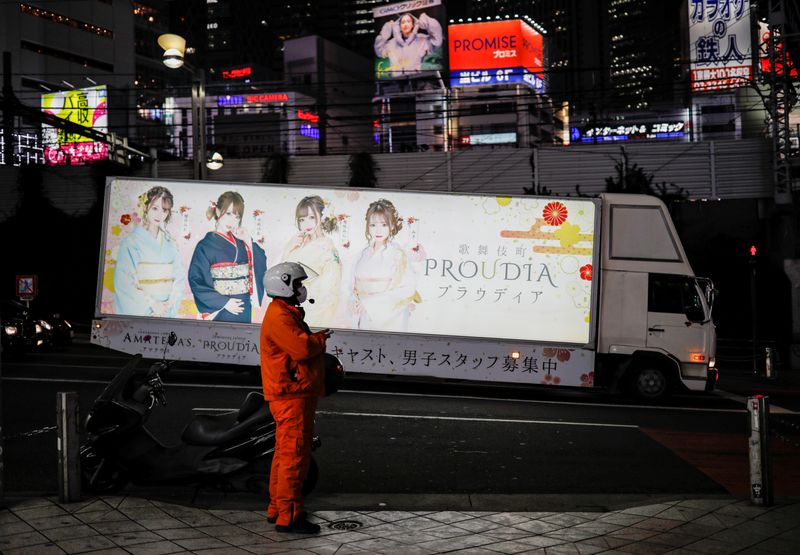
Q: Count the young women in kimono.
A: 4